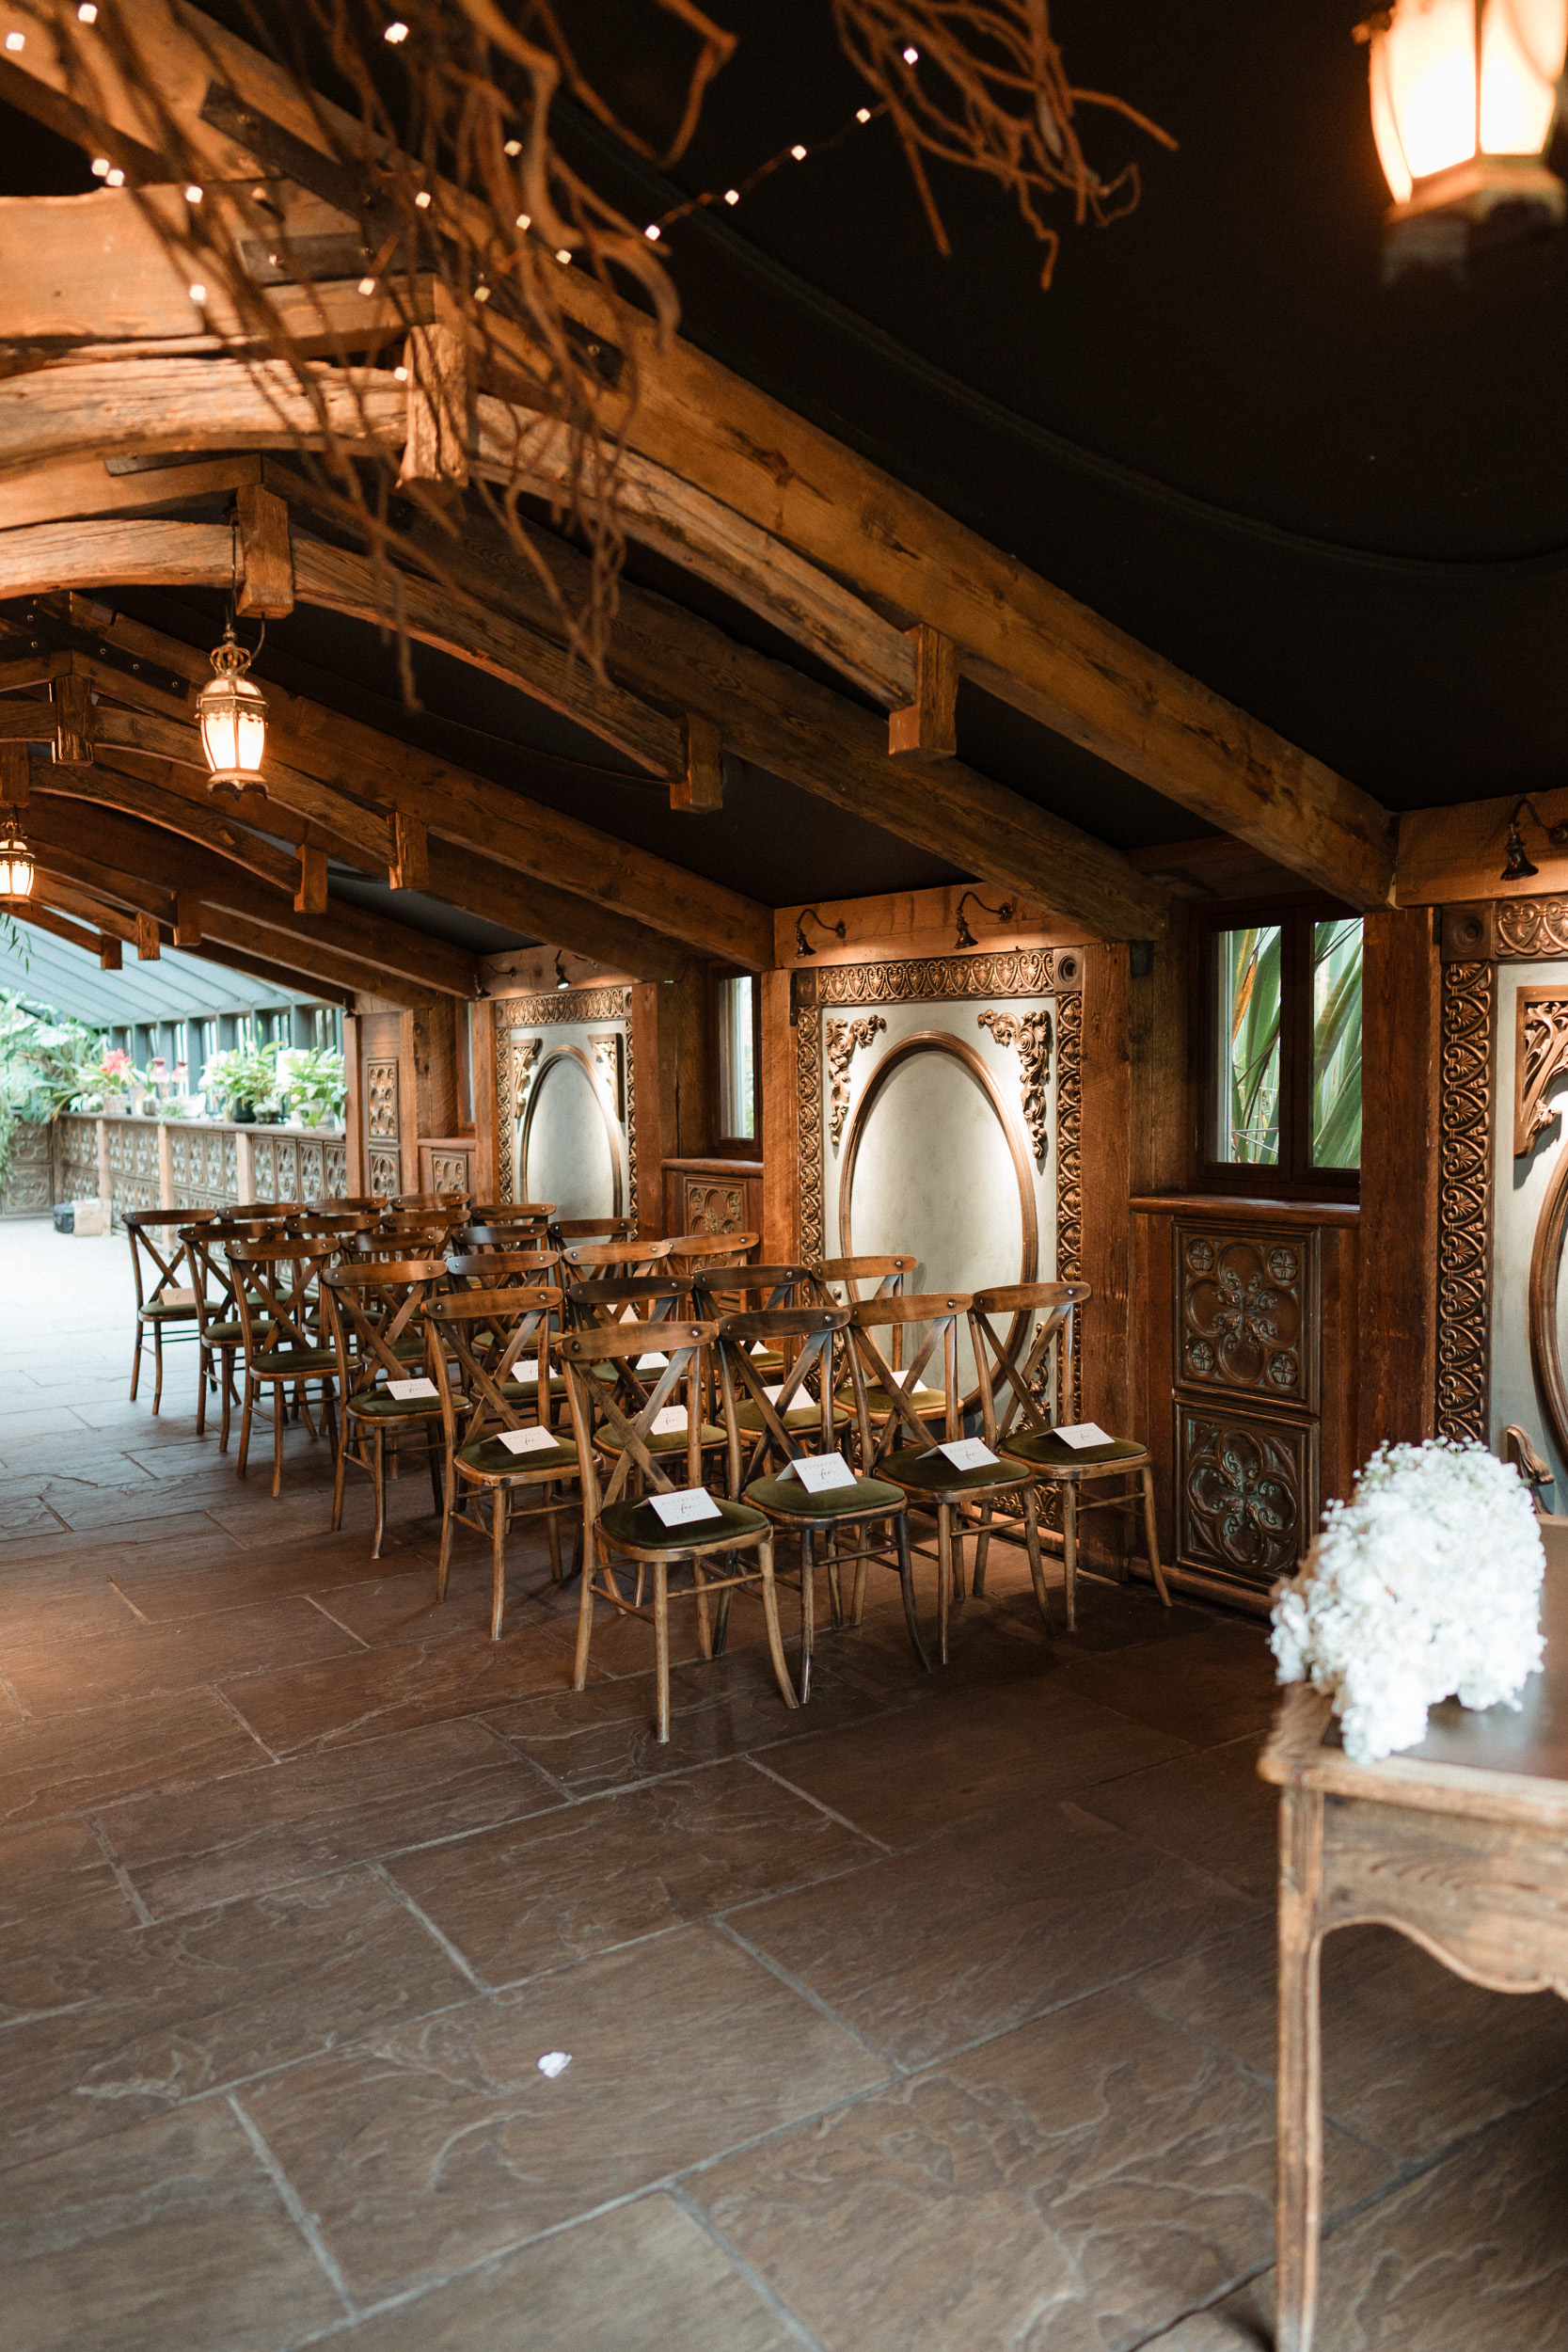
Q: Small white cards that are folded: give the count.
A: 14